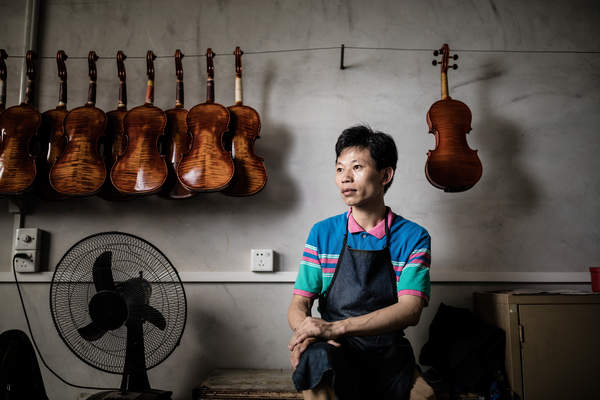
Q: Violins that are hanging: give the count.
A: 10